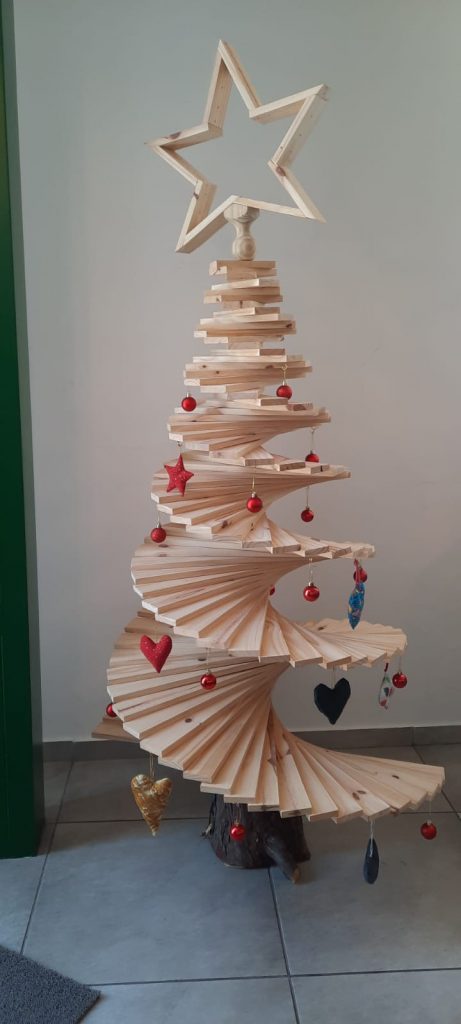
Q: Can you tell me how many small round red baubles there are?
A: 14